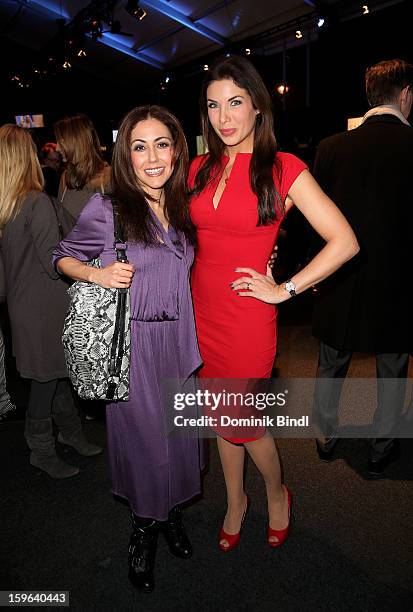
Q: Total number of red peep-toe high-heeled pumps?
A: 2